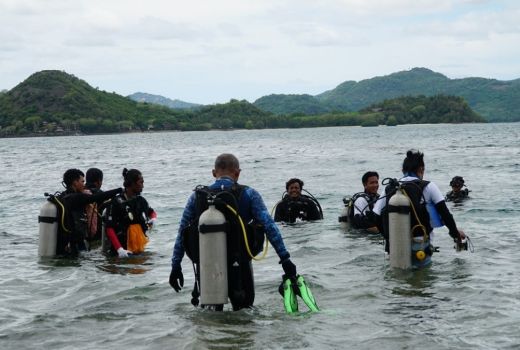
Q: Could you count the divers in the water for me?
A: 8